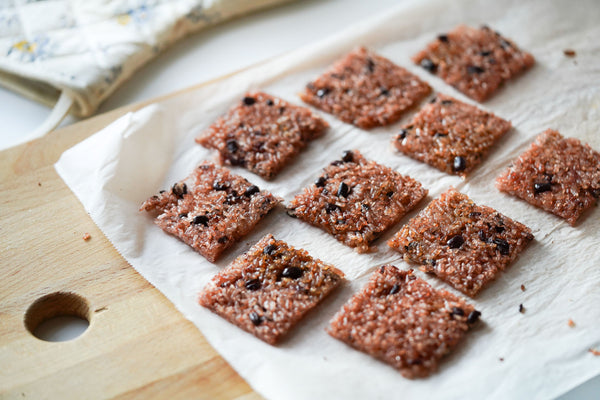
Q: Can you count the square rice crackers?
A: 10